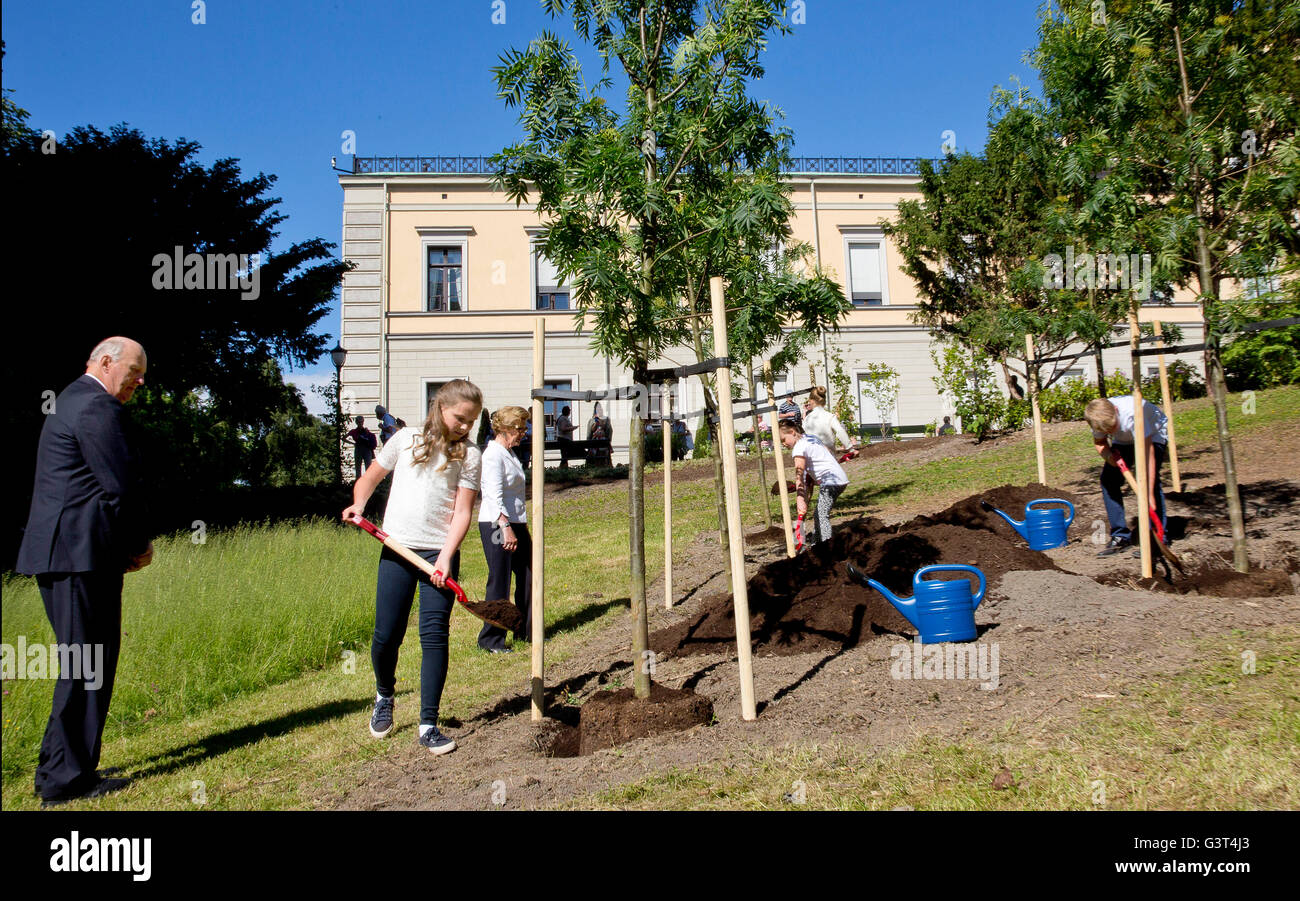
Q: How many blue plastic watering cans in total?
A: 2